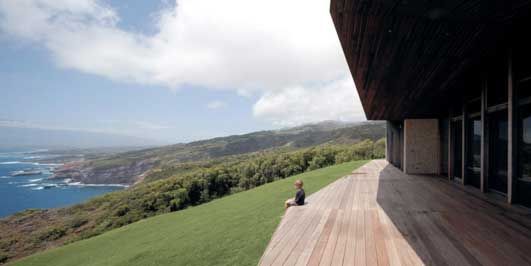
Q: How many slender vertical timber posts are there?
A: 4